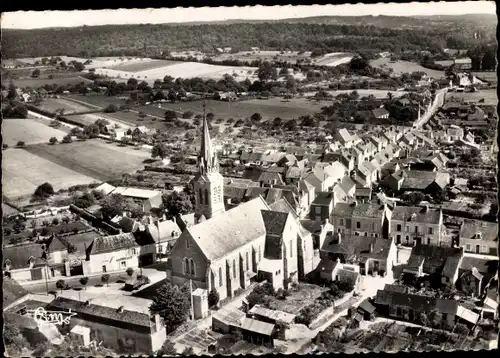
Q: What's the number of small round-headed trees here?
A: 4